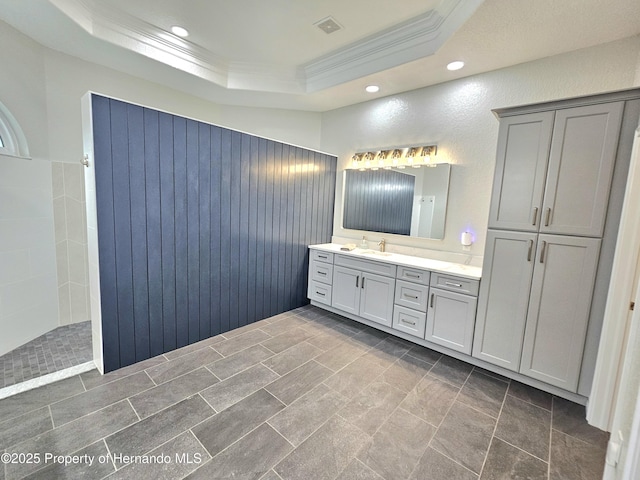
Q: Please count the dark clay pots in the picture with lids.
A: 0